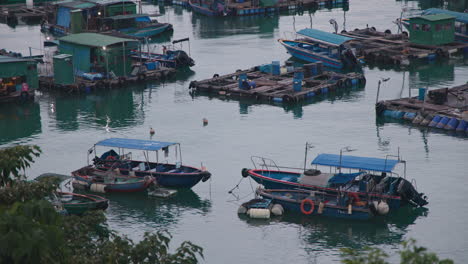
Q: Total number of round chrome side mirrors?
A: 0